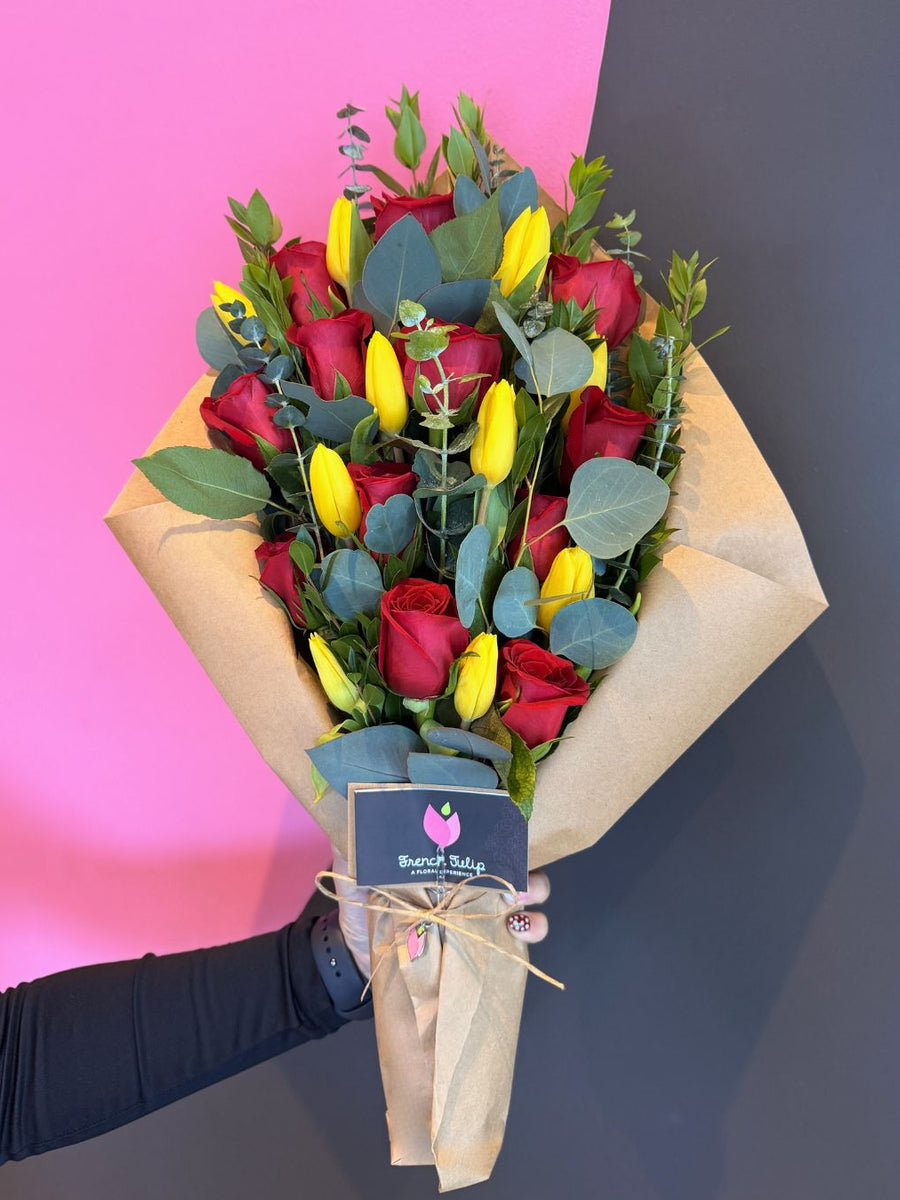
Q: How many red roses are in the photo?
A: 12